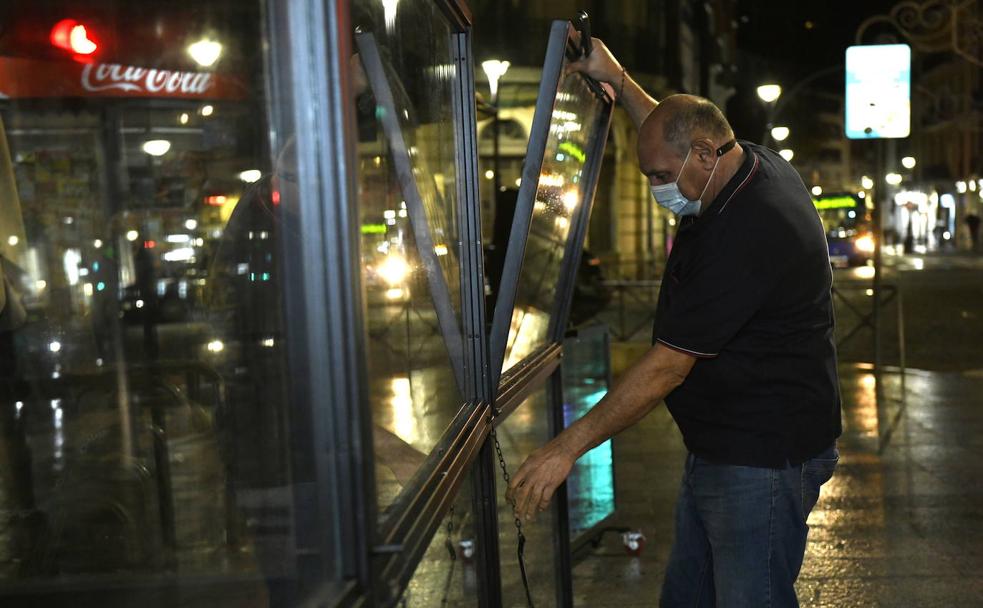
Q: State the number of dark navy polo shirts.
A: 1